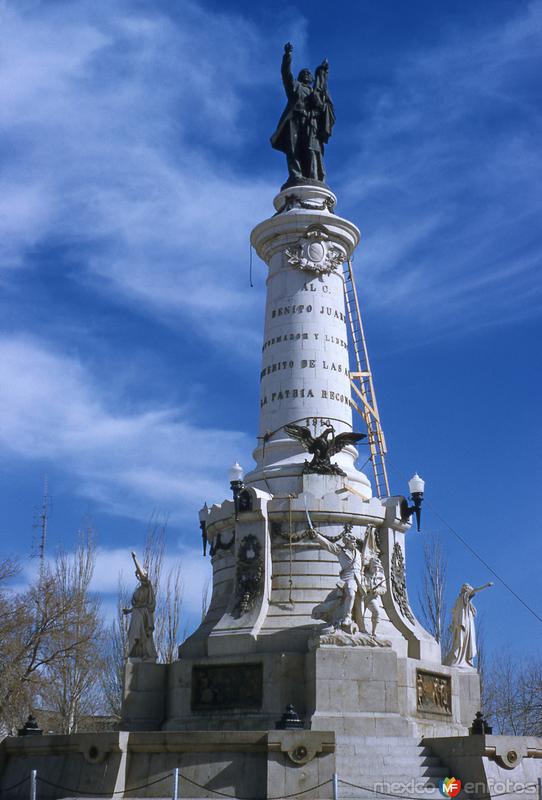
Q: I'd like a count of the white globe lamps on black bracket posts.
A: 3